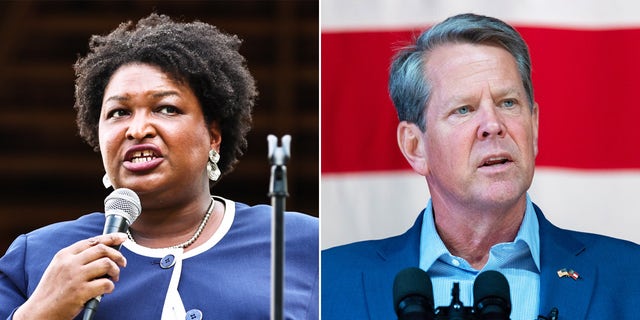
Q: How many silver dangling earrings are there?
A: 2